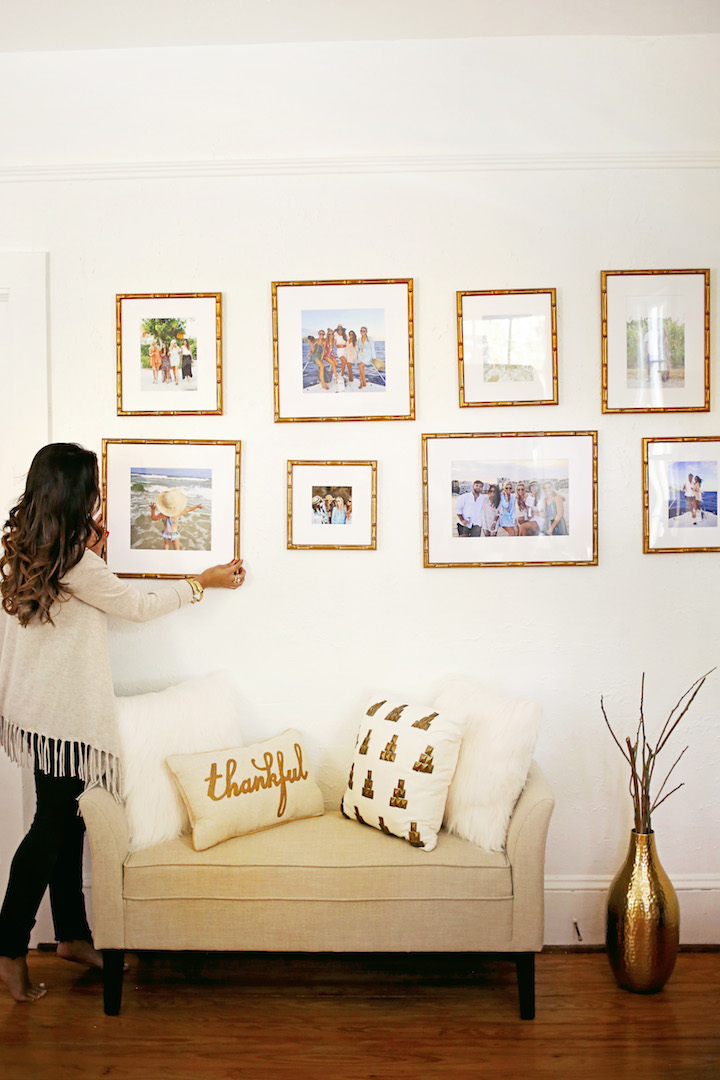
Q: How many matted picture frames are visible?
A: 8